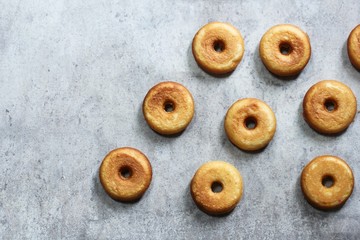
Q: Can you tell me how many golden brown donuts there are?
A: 9